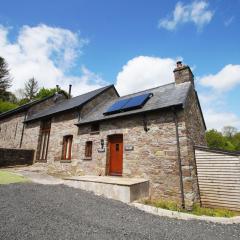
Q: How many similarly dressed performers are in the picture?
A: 0